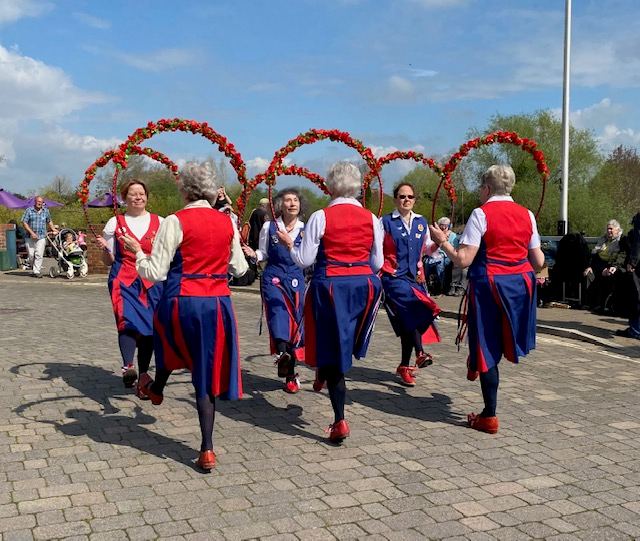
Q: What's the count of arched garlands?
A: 6